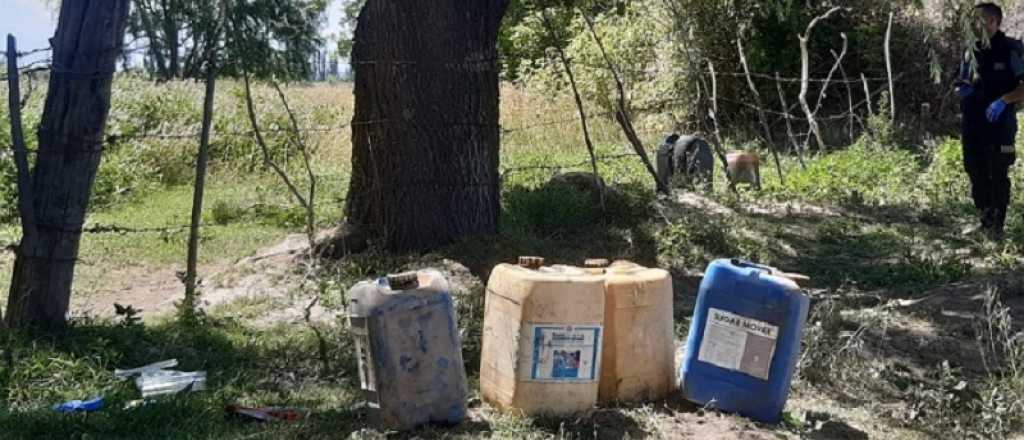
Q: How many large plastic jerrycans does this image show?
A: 4